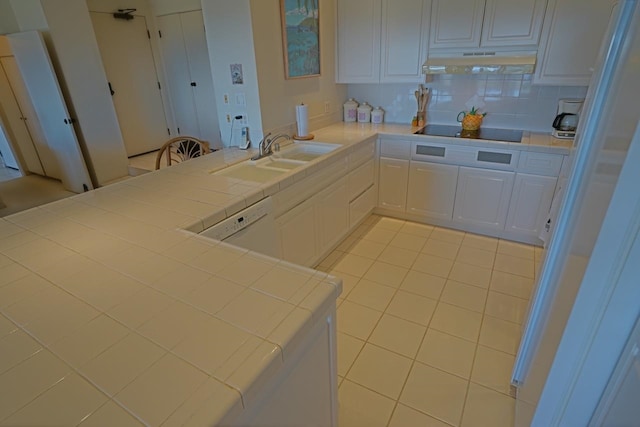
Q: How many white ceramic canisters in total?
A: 3